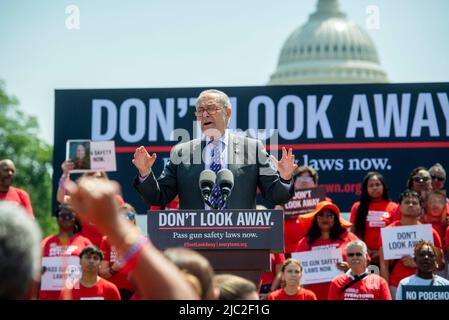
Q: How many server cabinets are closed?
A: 0